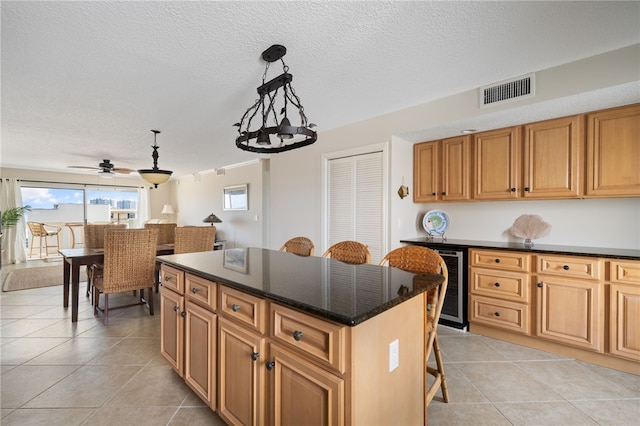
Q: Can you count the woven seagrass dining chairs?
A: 4